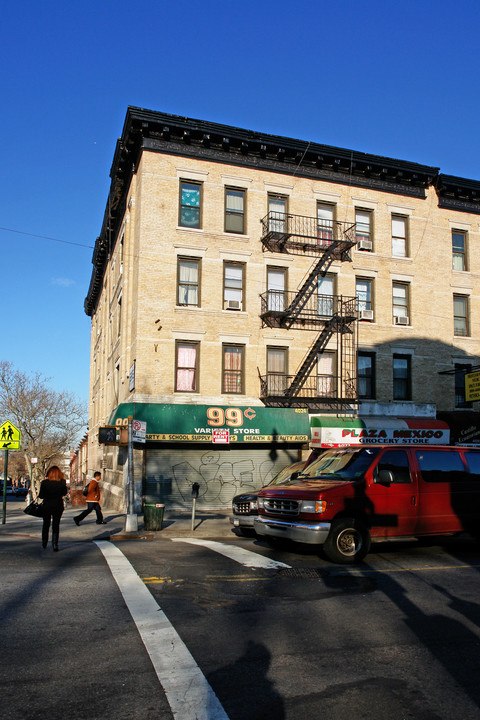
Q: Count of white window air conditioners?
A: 4